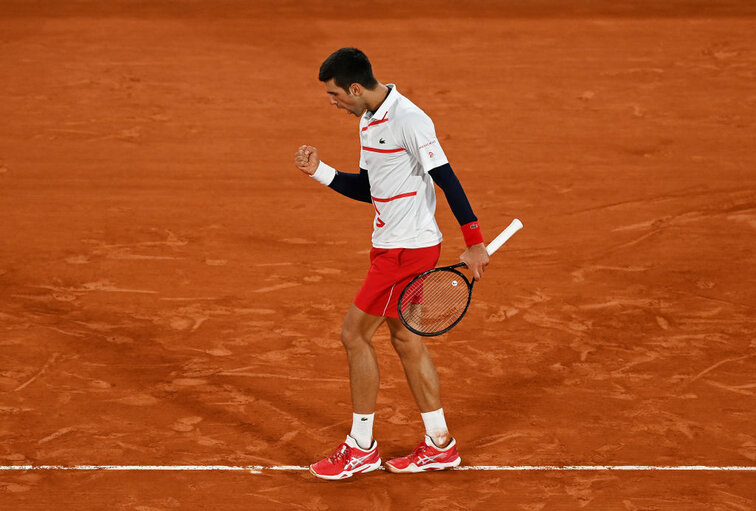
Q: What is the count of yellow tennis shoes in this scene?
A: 0